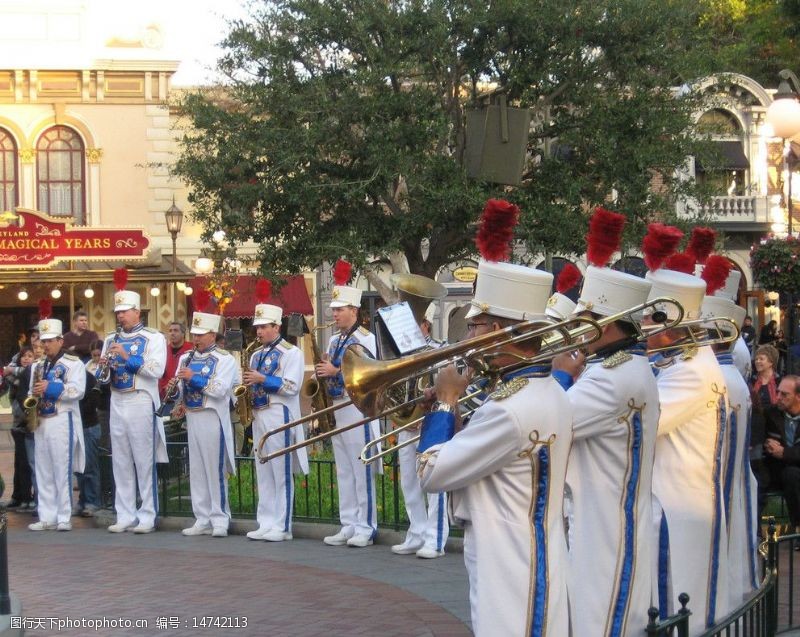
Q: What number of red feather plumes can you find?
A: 12